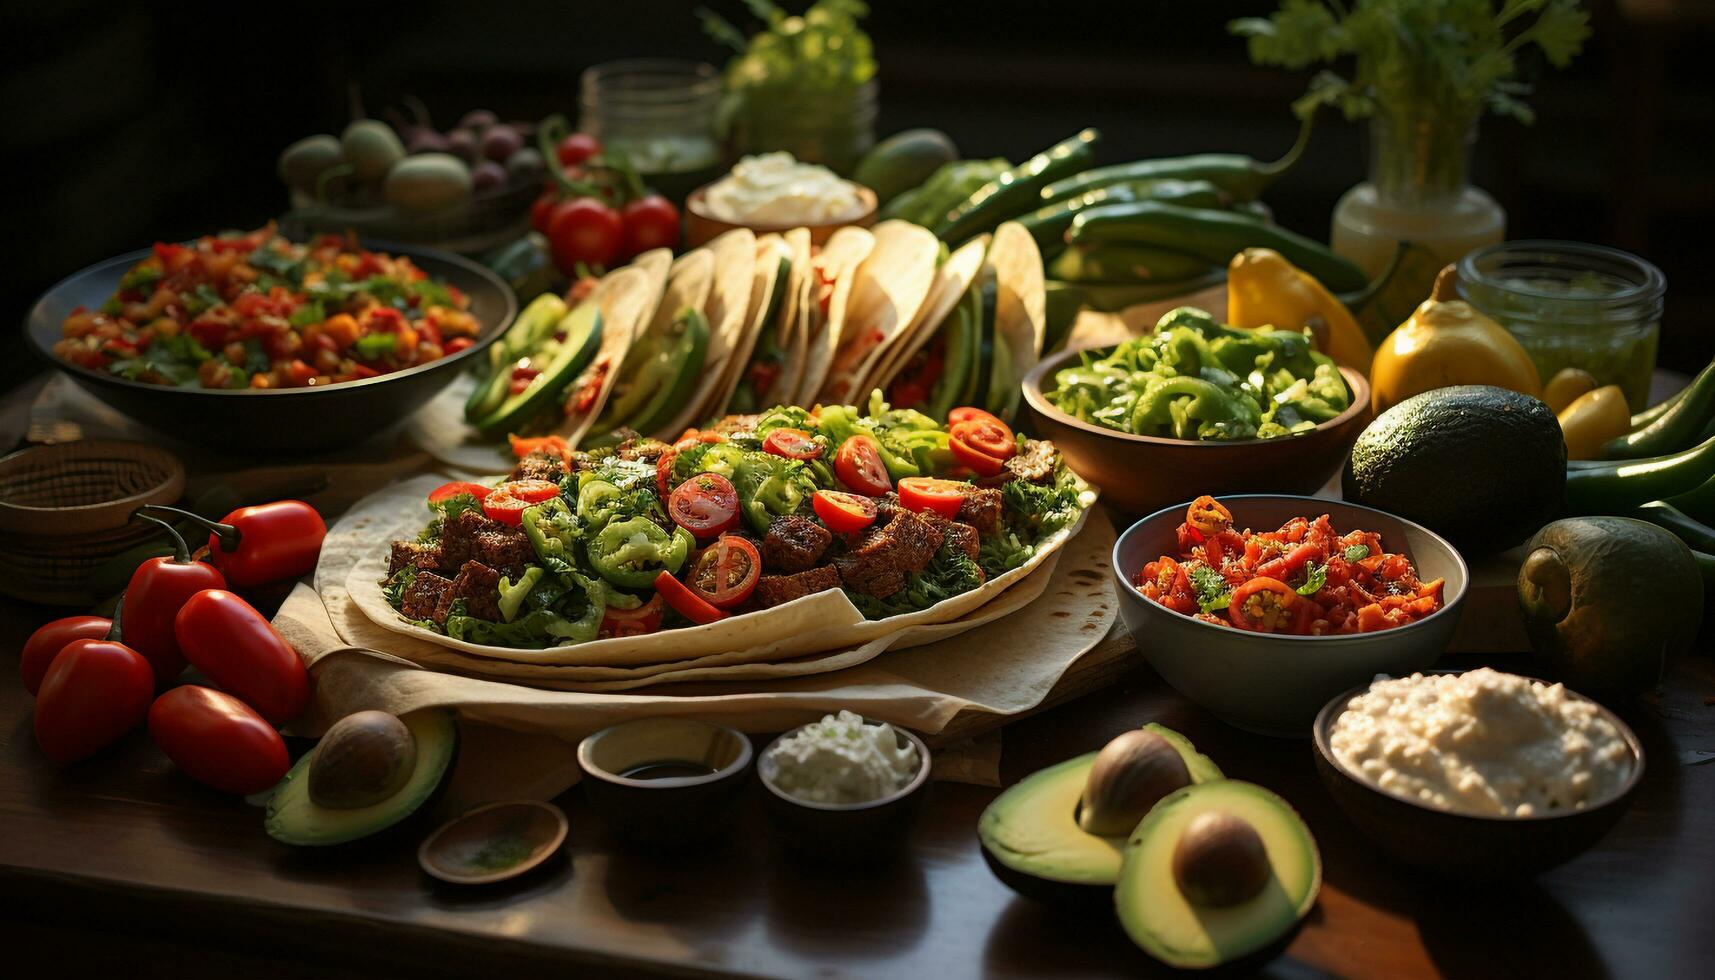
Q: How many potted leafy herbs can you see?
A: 2